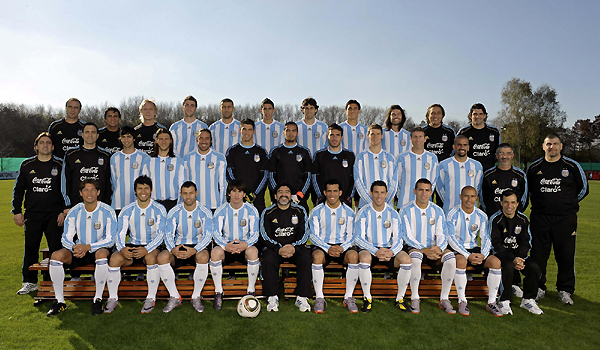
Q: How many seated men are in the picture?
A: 10